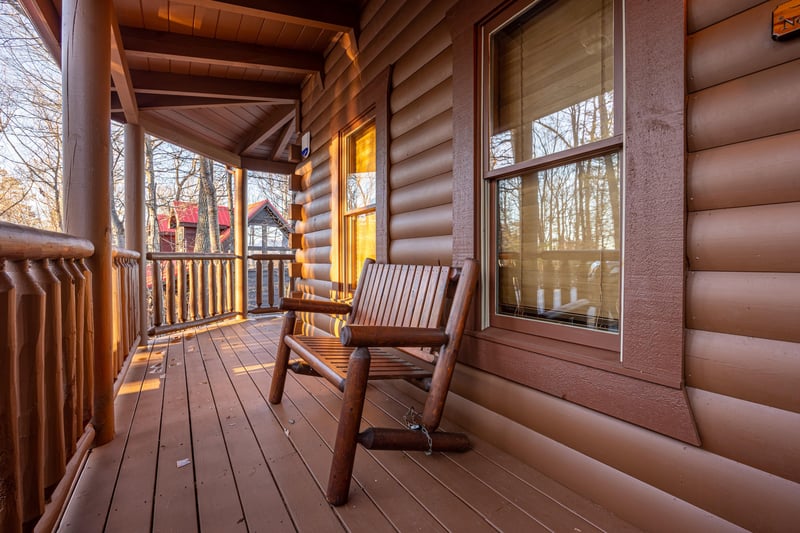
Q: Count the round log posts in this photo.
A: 3